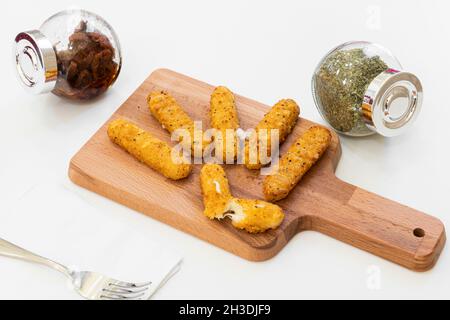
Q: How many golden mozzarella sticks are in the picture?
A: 6